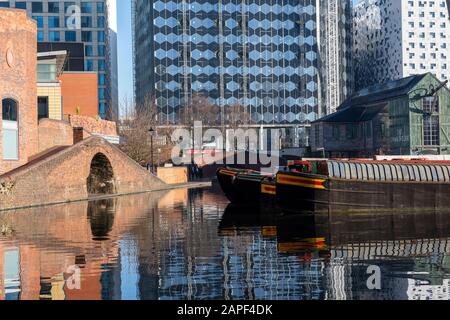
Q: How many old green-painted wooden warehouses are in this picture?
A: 1